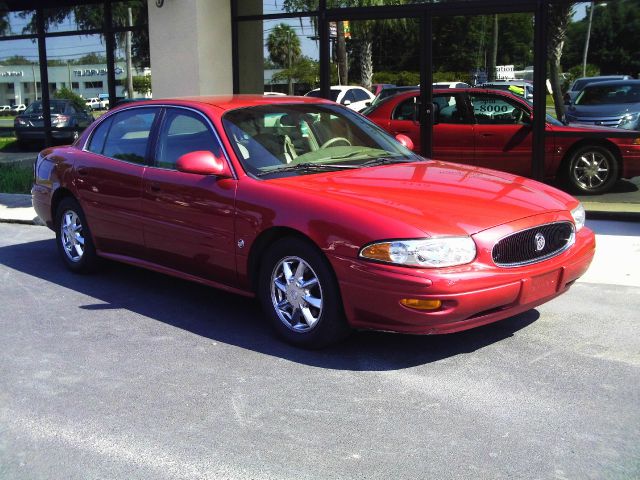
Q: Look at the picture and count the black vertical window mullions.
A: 6